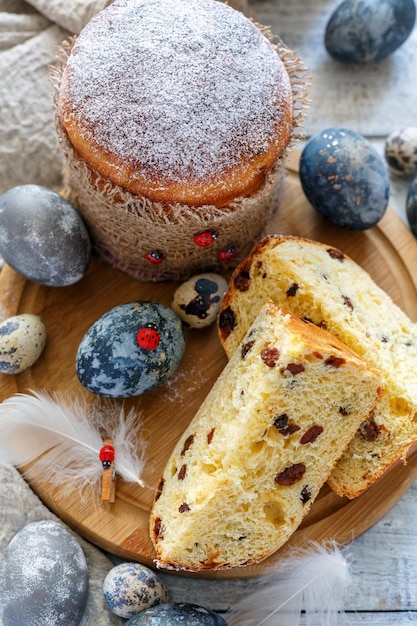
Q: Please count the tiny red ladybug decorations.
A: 5